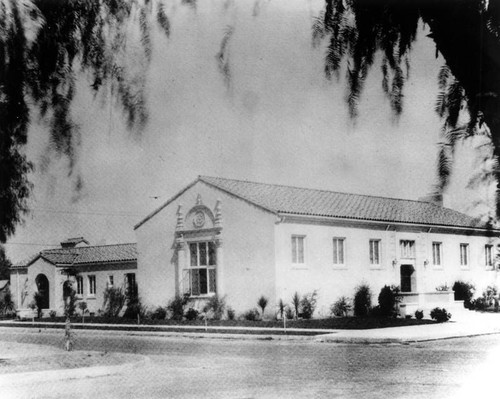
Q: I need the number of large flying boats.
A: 0